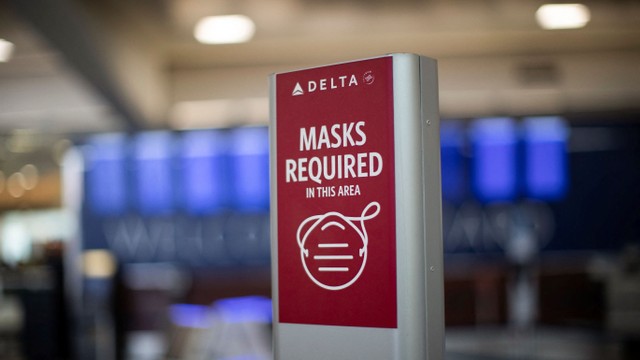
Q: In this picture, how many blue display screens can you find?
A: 7